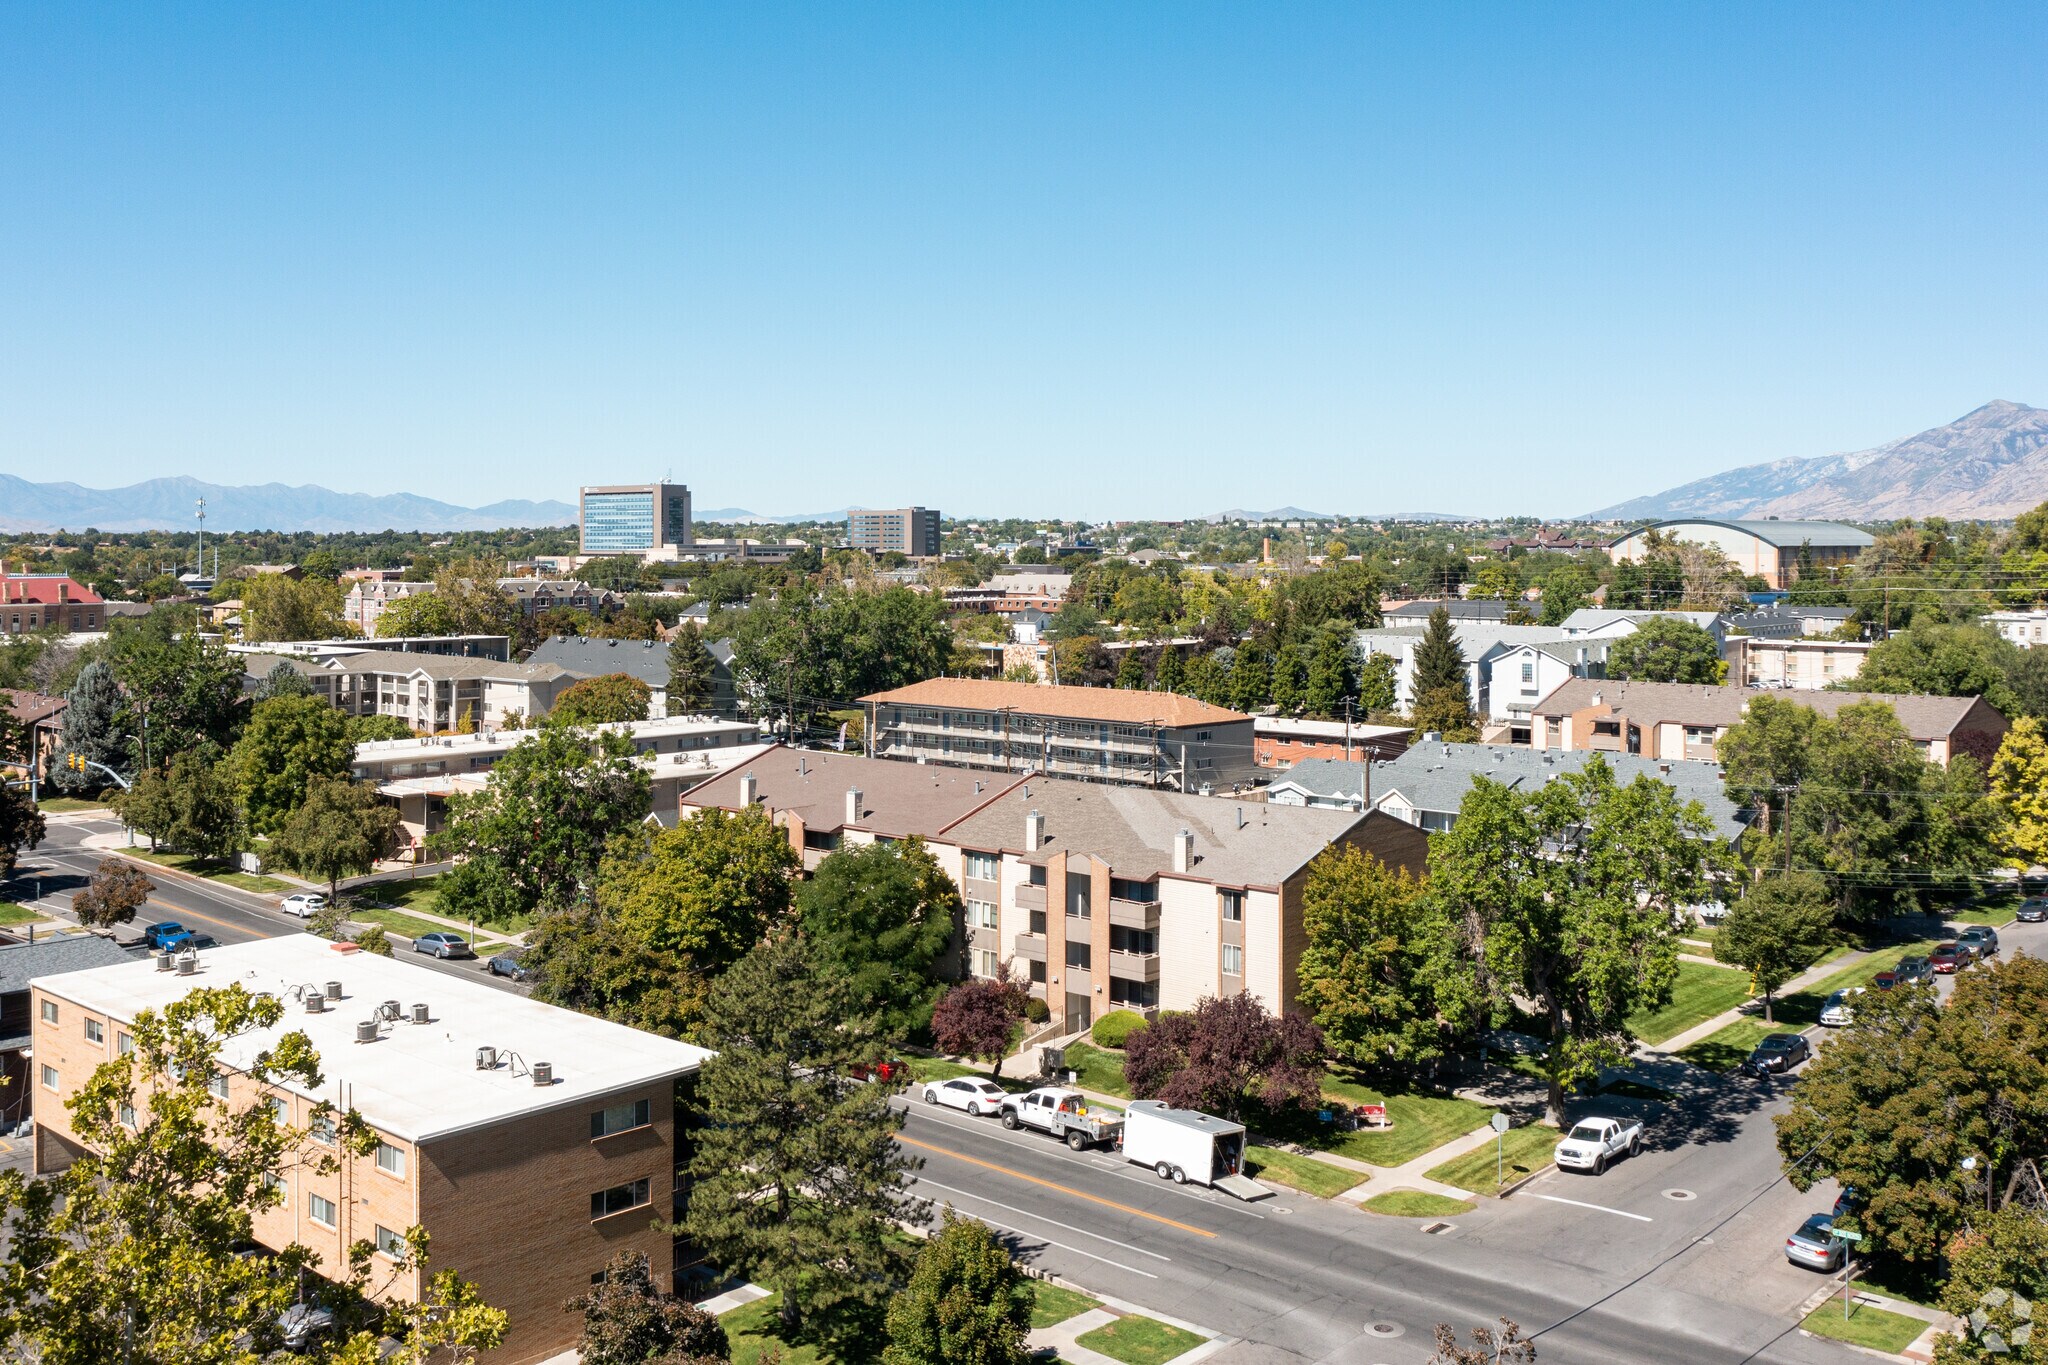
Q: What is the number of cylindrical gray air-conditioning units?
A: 10